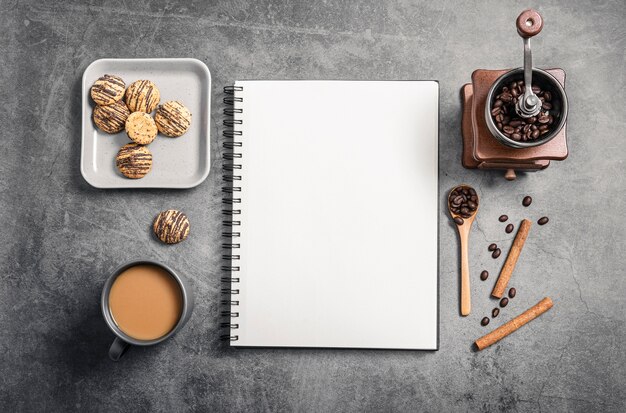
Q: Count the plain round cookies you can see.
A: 1